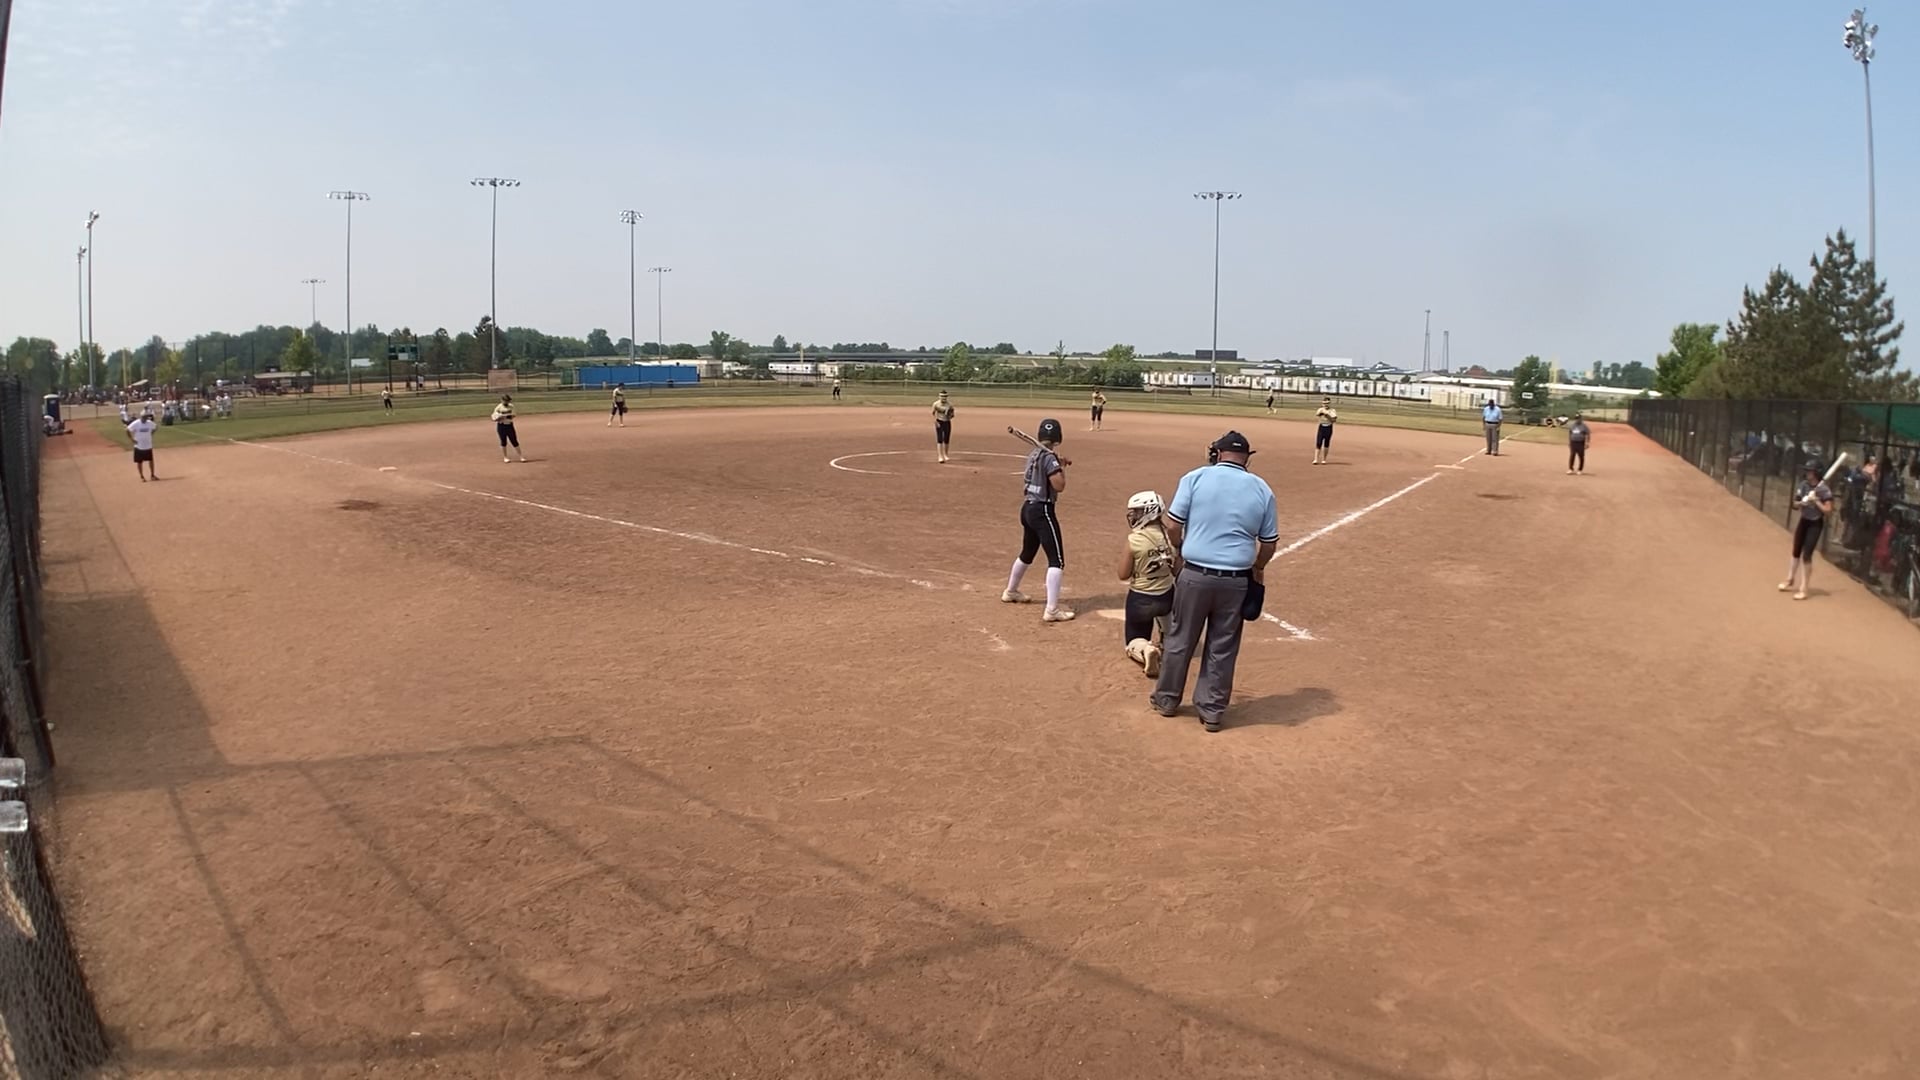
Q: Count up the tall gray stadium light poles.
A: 9